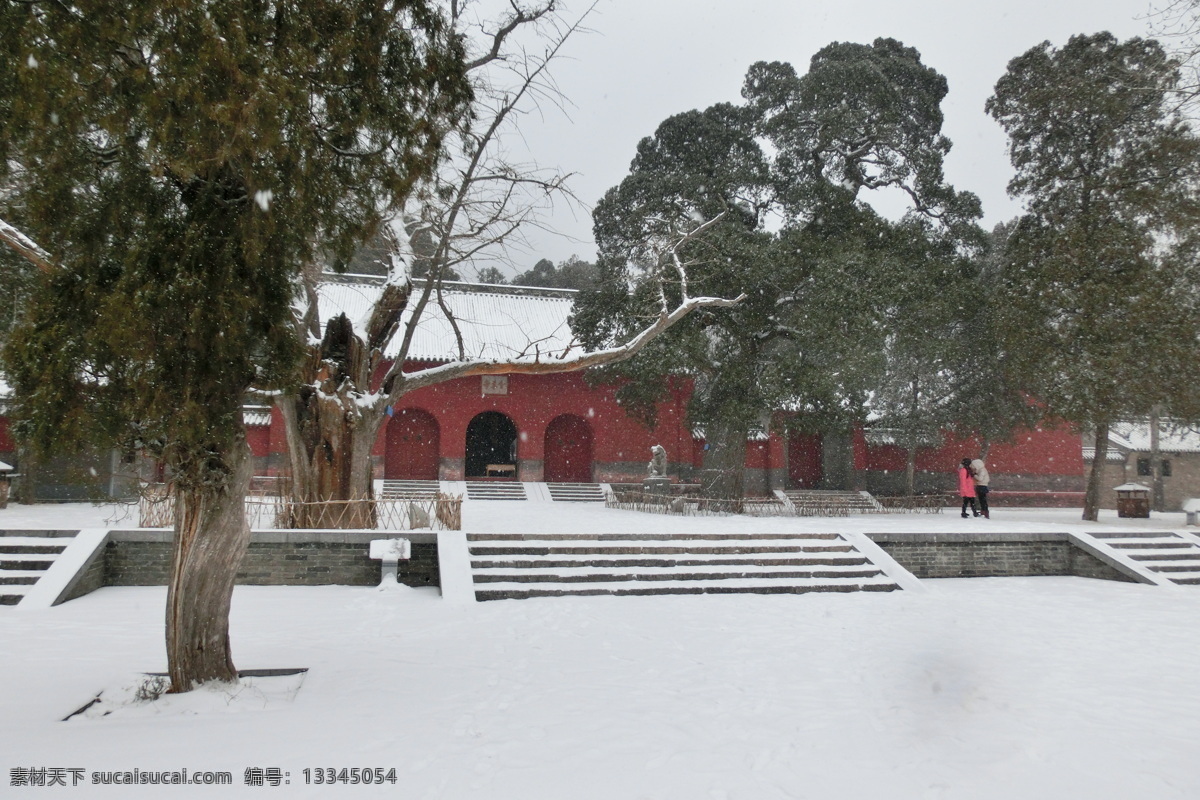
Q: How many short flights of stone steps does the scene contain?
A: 7